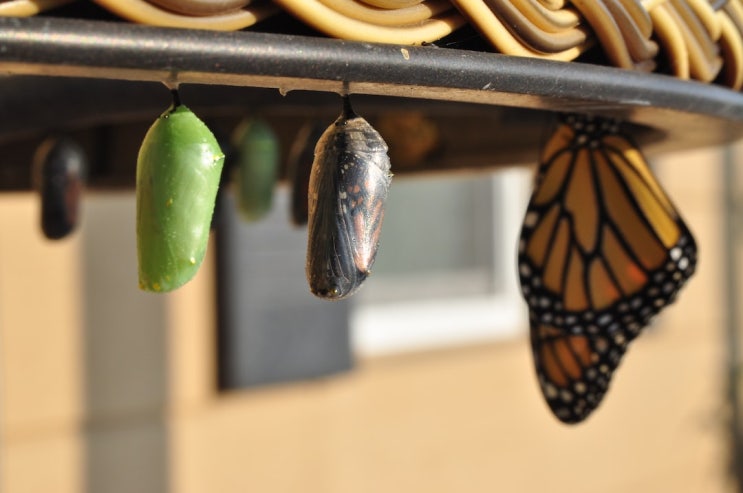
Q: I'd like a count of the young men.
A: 0